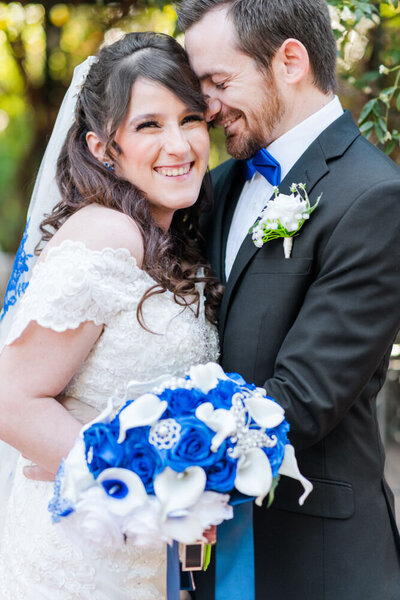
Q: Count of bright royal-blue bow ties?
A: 1